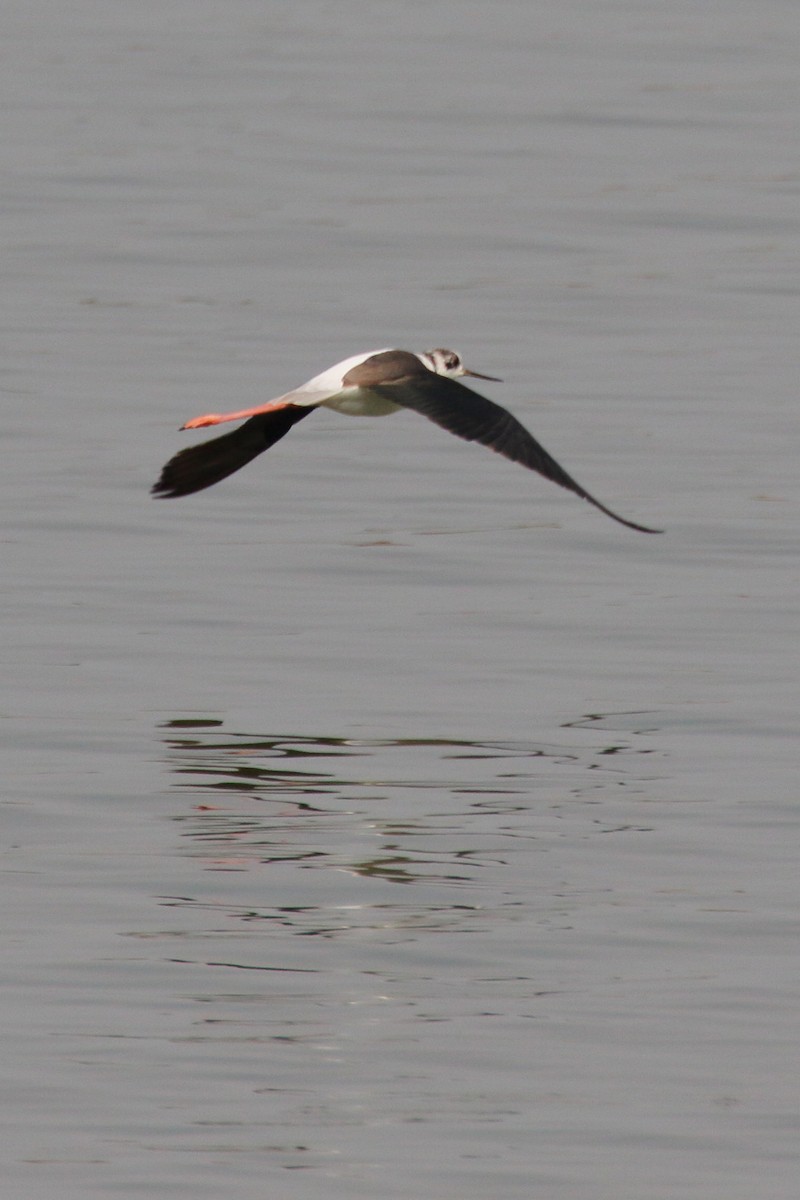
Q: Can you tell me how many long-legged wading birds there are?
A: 1